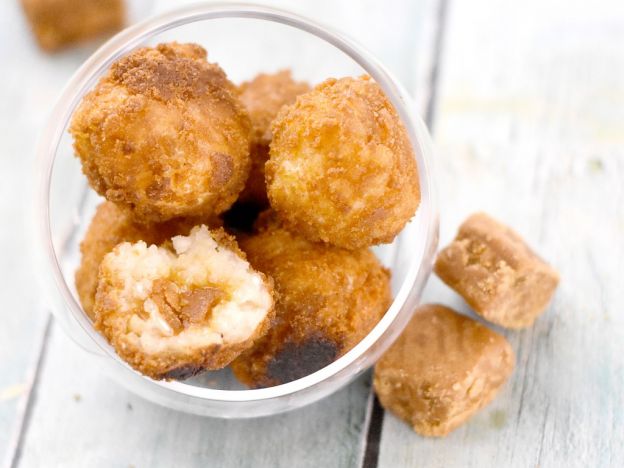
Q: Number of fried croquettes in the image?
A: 6